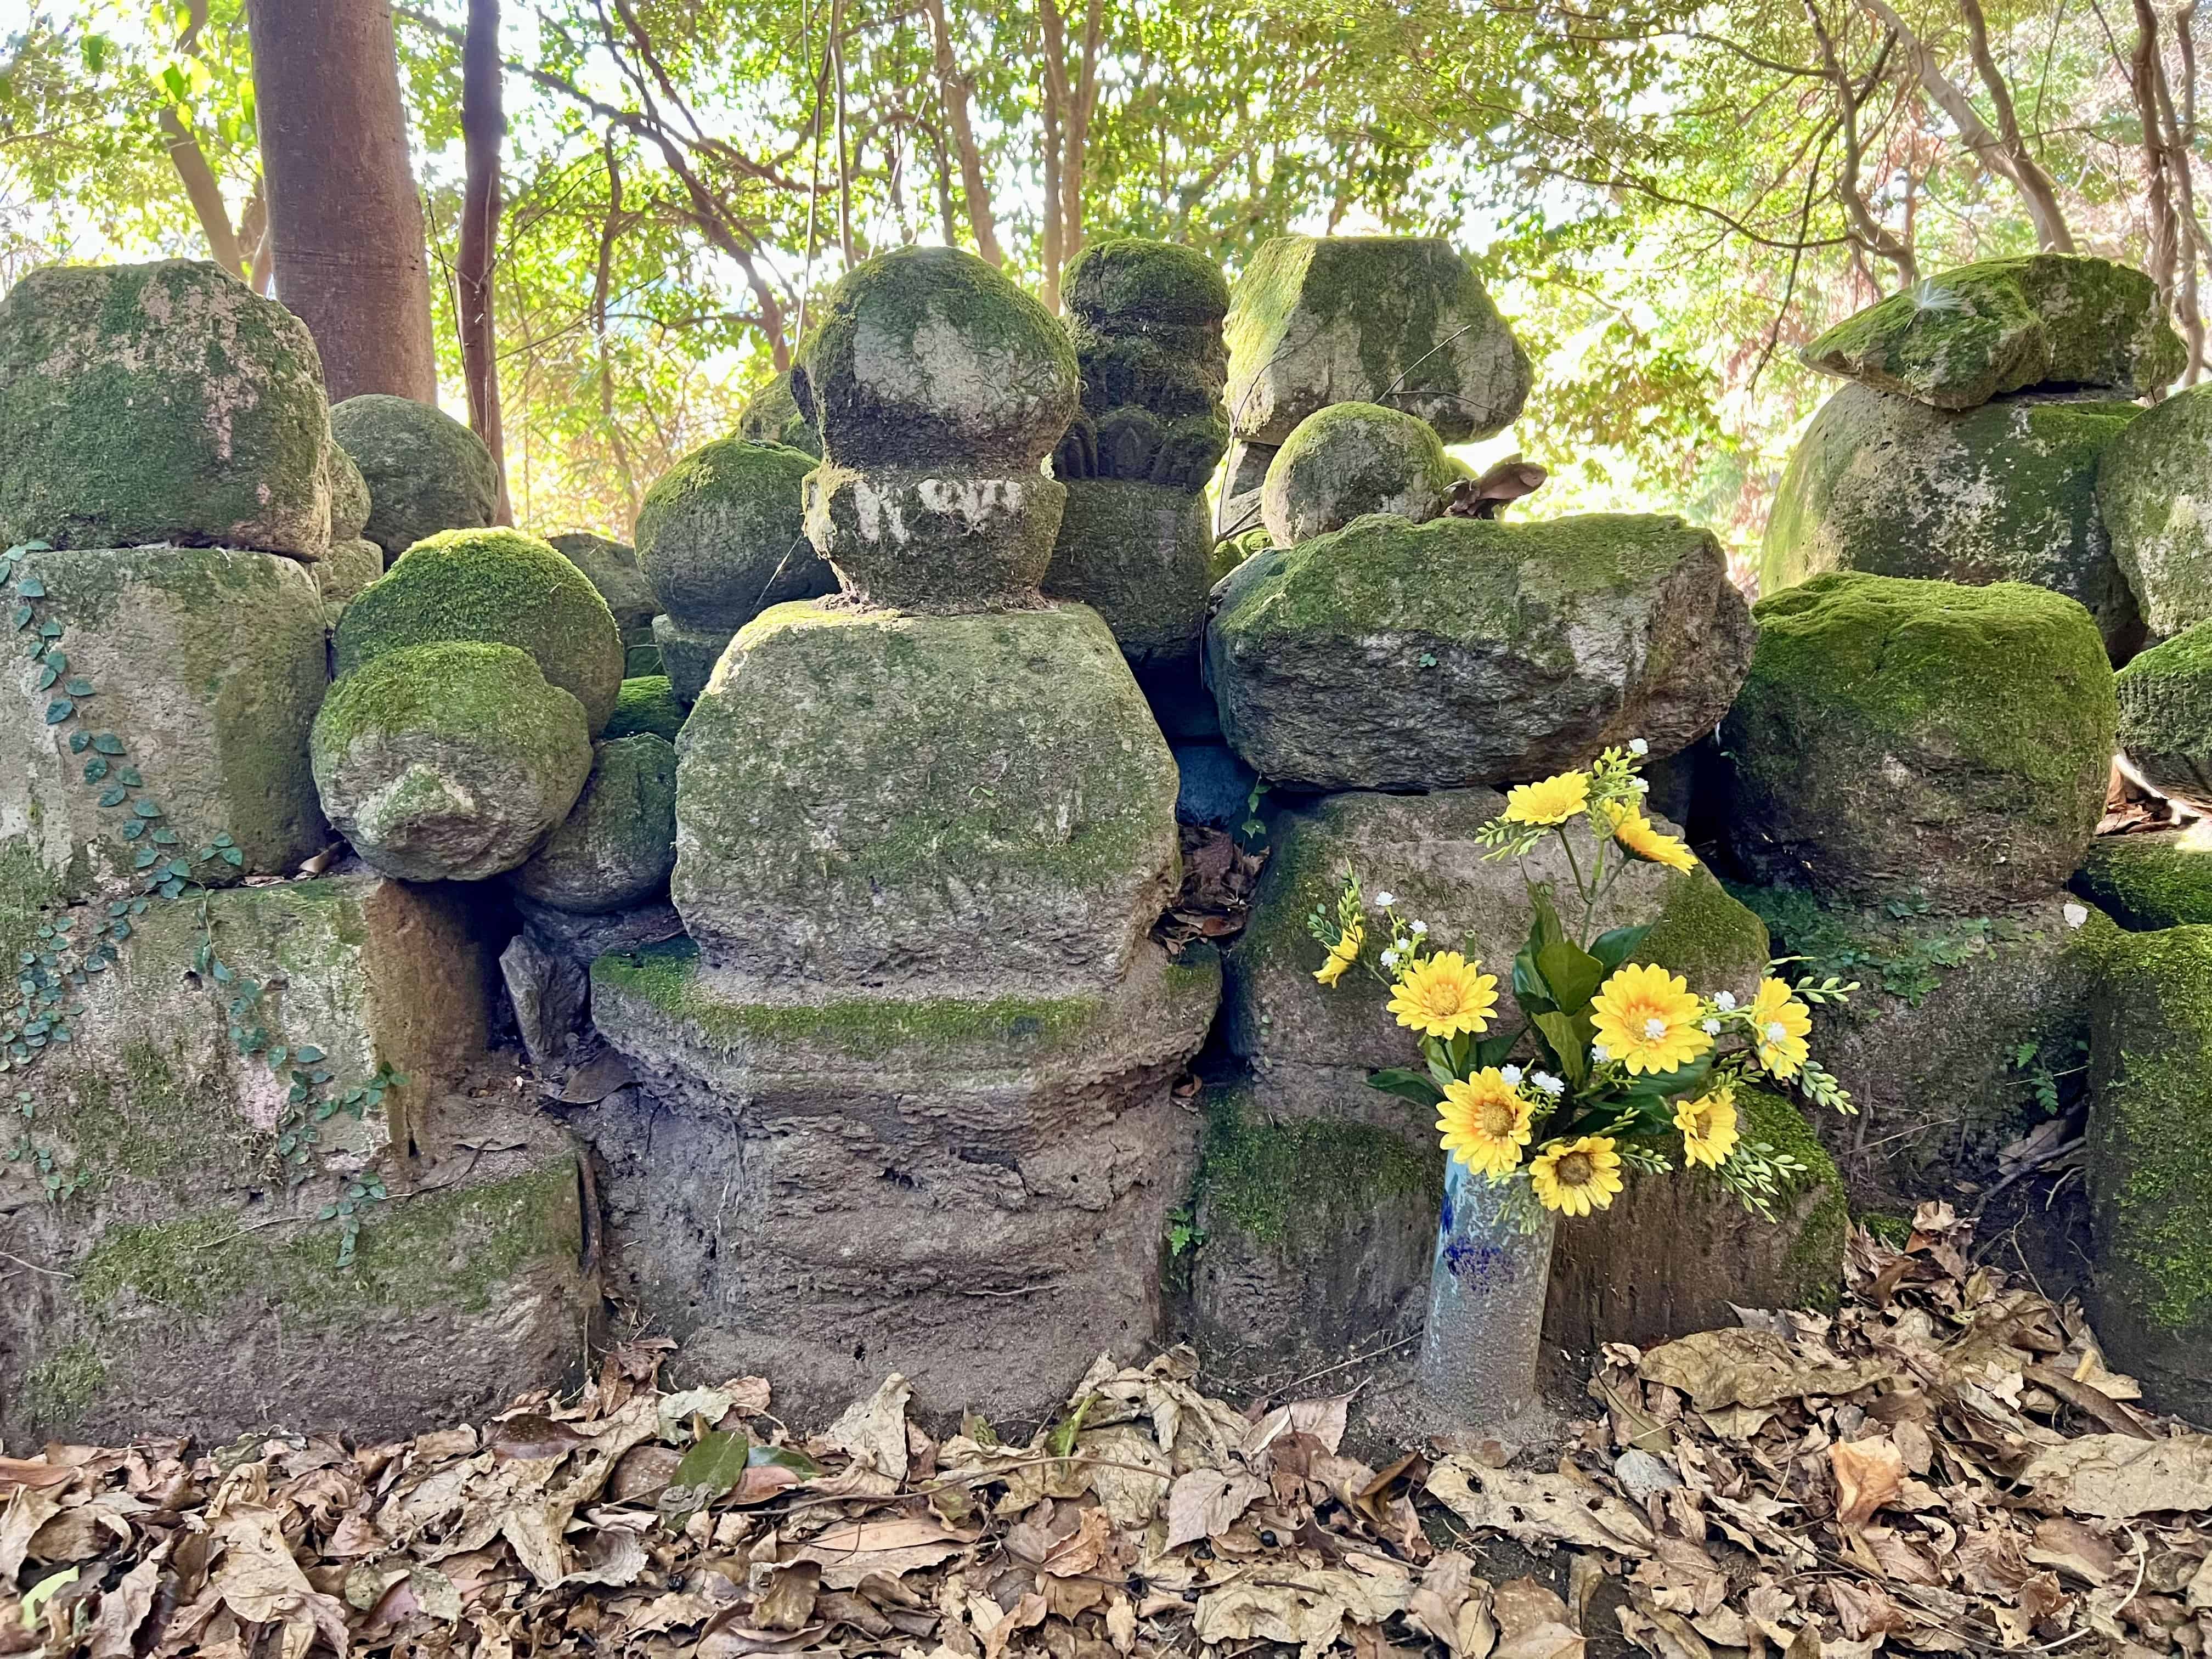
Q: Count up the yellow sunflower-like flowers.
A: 9